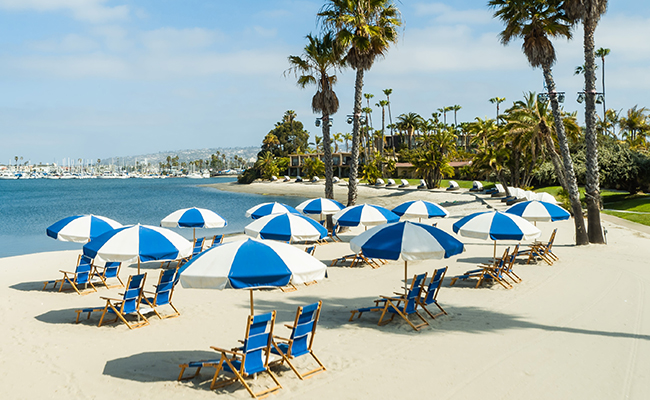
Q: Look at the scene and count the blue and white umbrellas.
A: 12